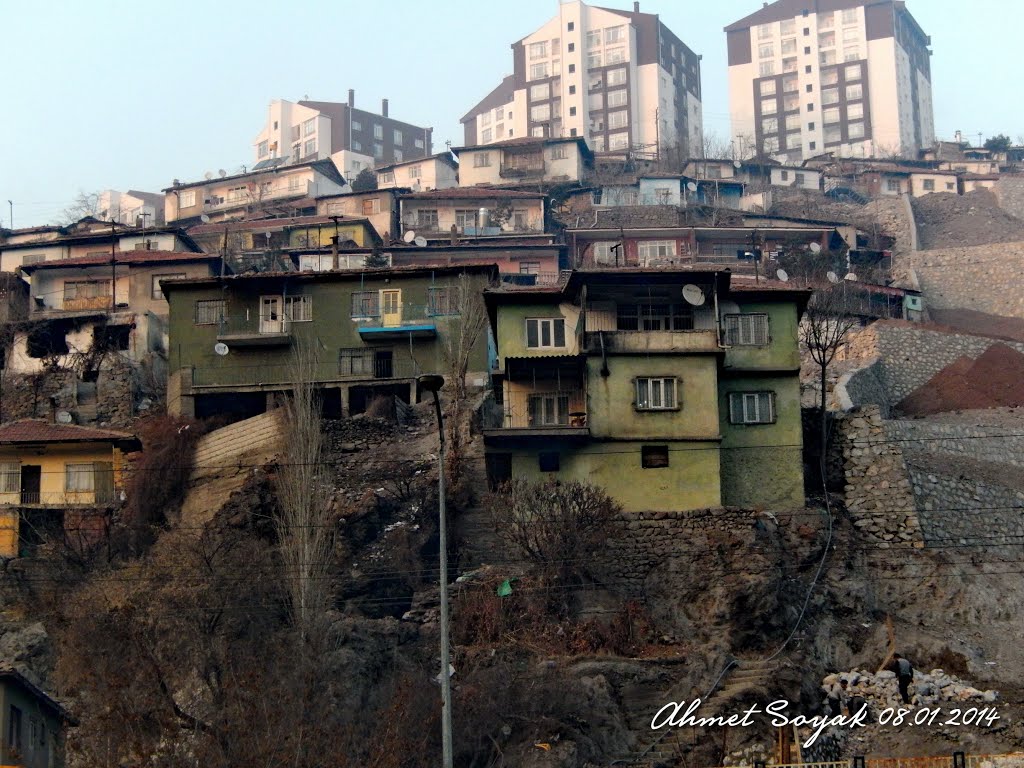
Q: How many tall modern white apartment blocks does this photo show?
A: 3